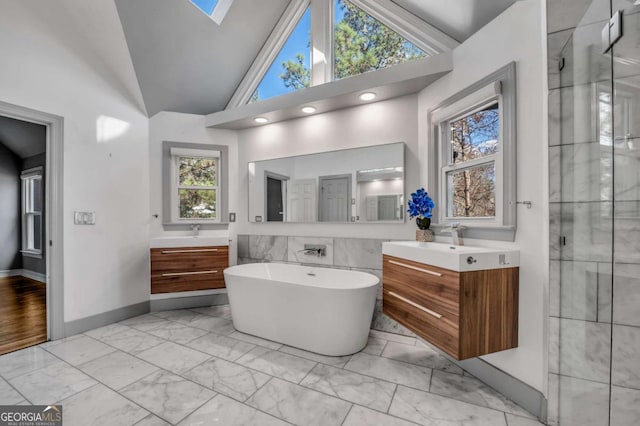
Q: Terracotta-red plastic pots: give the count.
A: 0